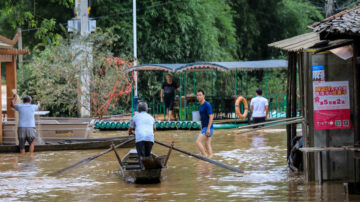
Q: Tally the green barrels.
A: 15